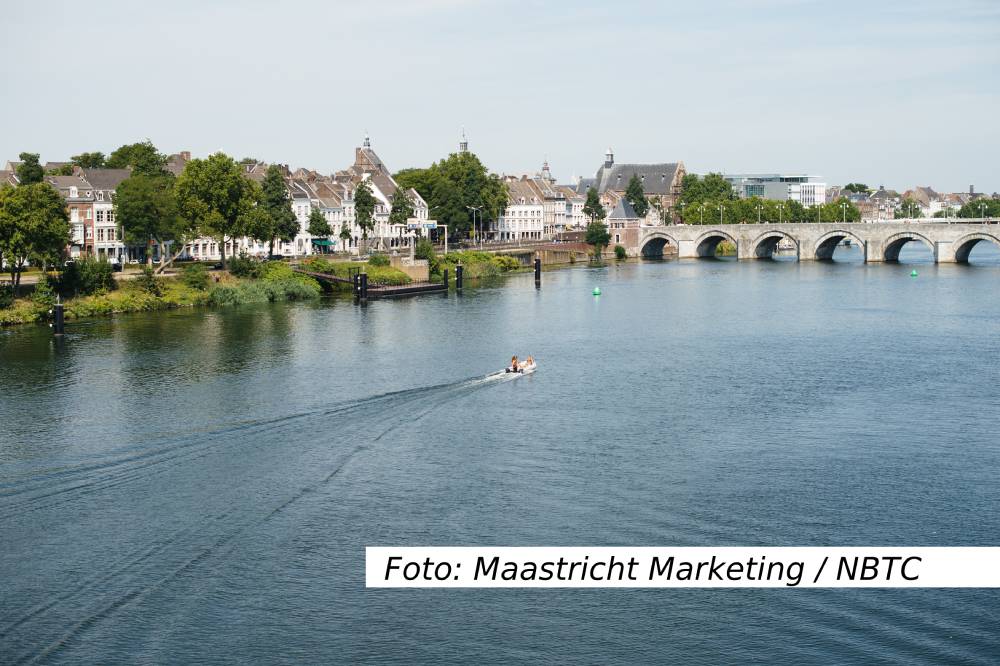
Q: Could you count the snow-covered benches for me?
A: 0